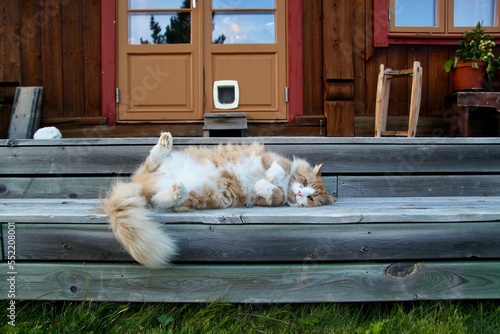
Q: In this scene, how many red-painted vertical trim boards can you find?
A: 3